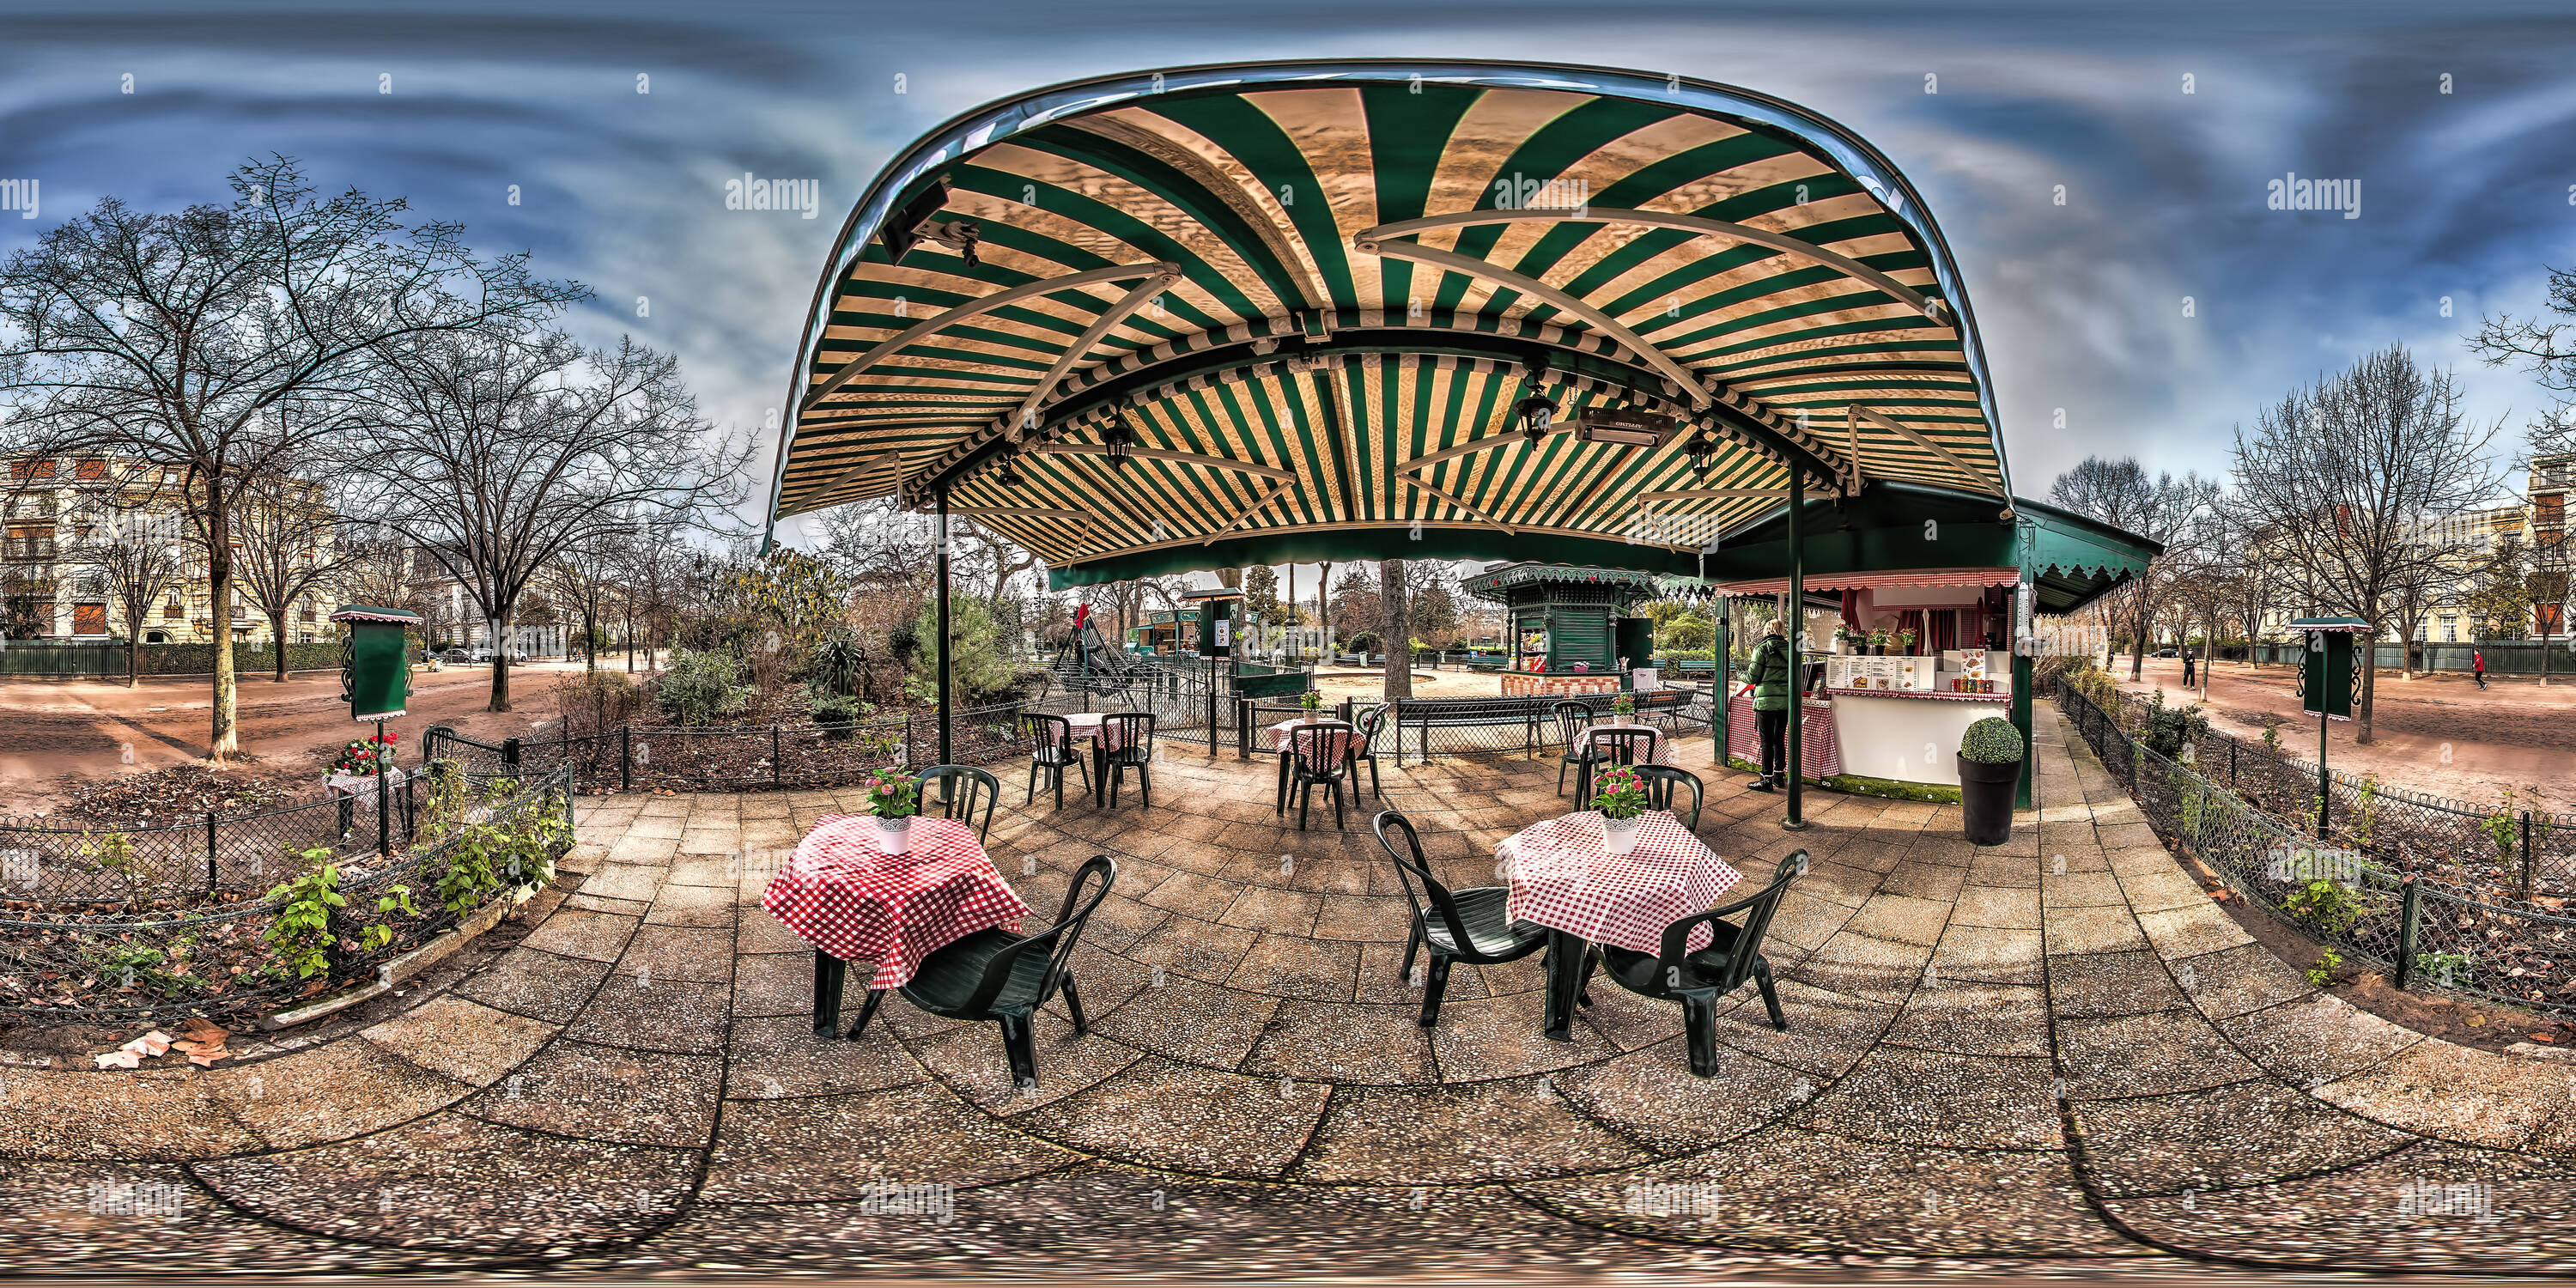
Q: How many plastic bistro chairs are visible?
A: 12